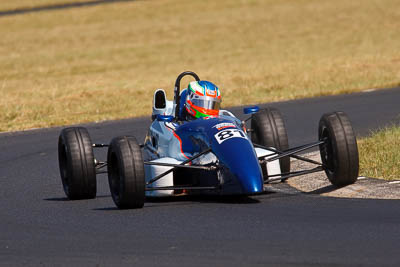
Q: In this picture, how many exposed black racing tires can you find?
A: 4